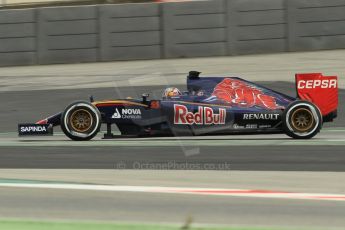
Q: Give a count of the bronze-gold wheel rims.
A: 2